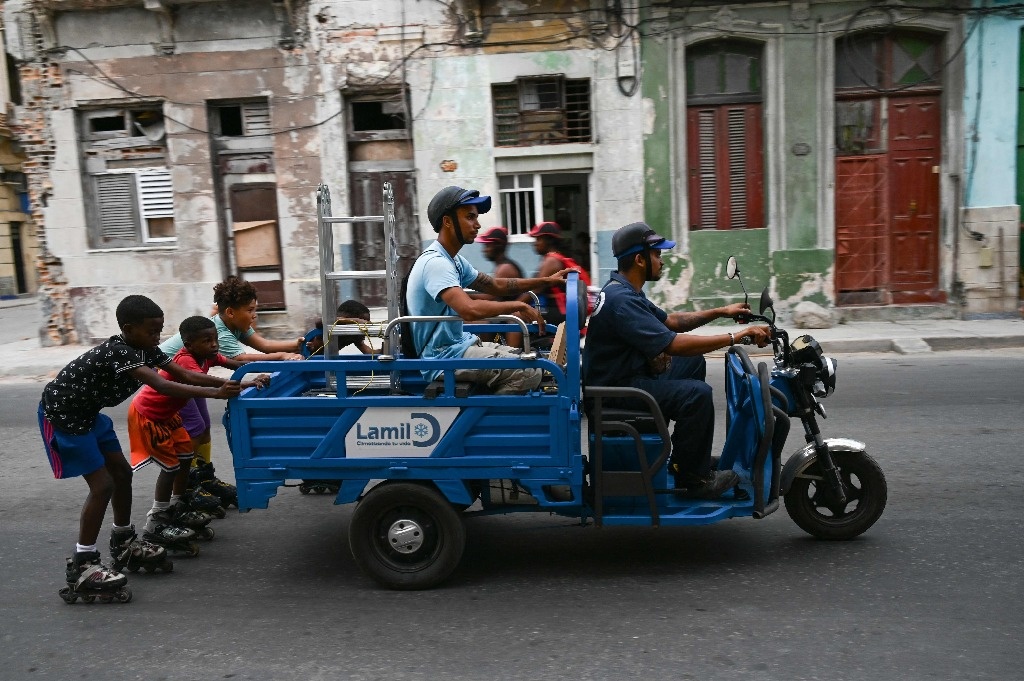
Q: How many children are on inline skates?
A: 4